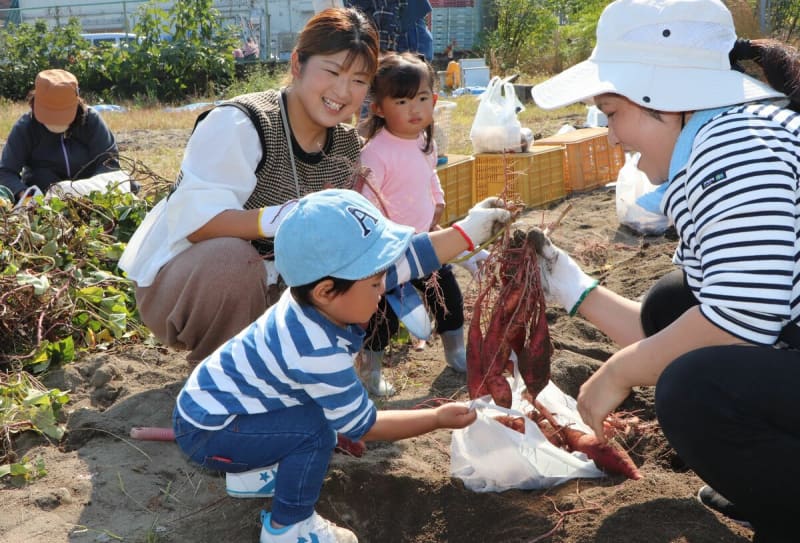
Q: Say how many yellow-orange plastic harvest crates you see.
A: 3